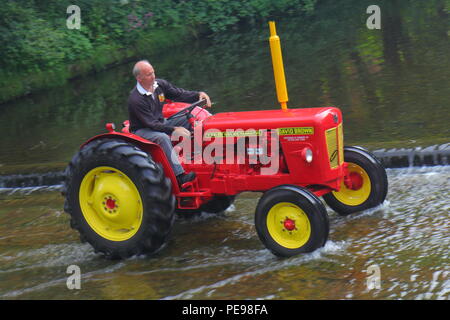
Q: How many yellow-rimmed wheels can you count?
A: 3